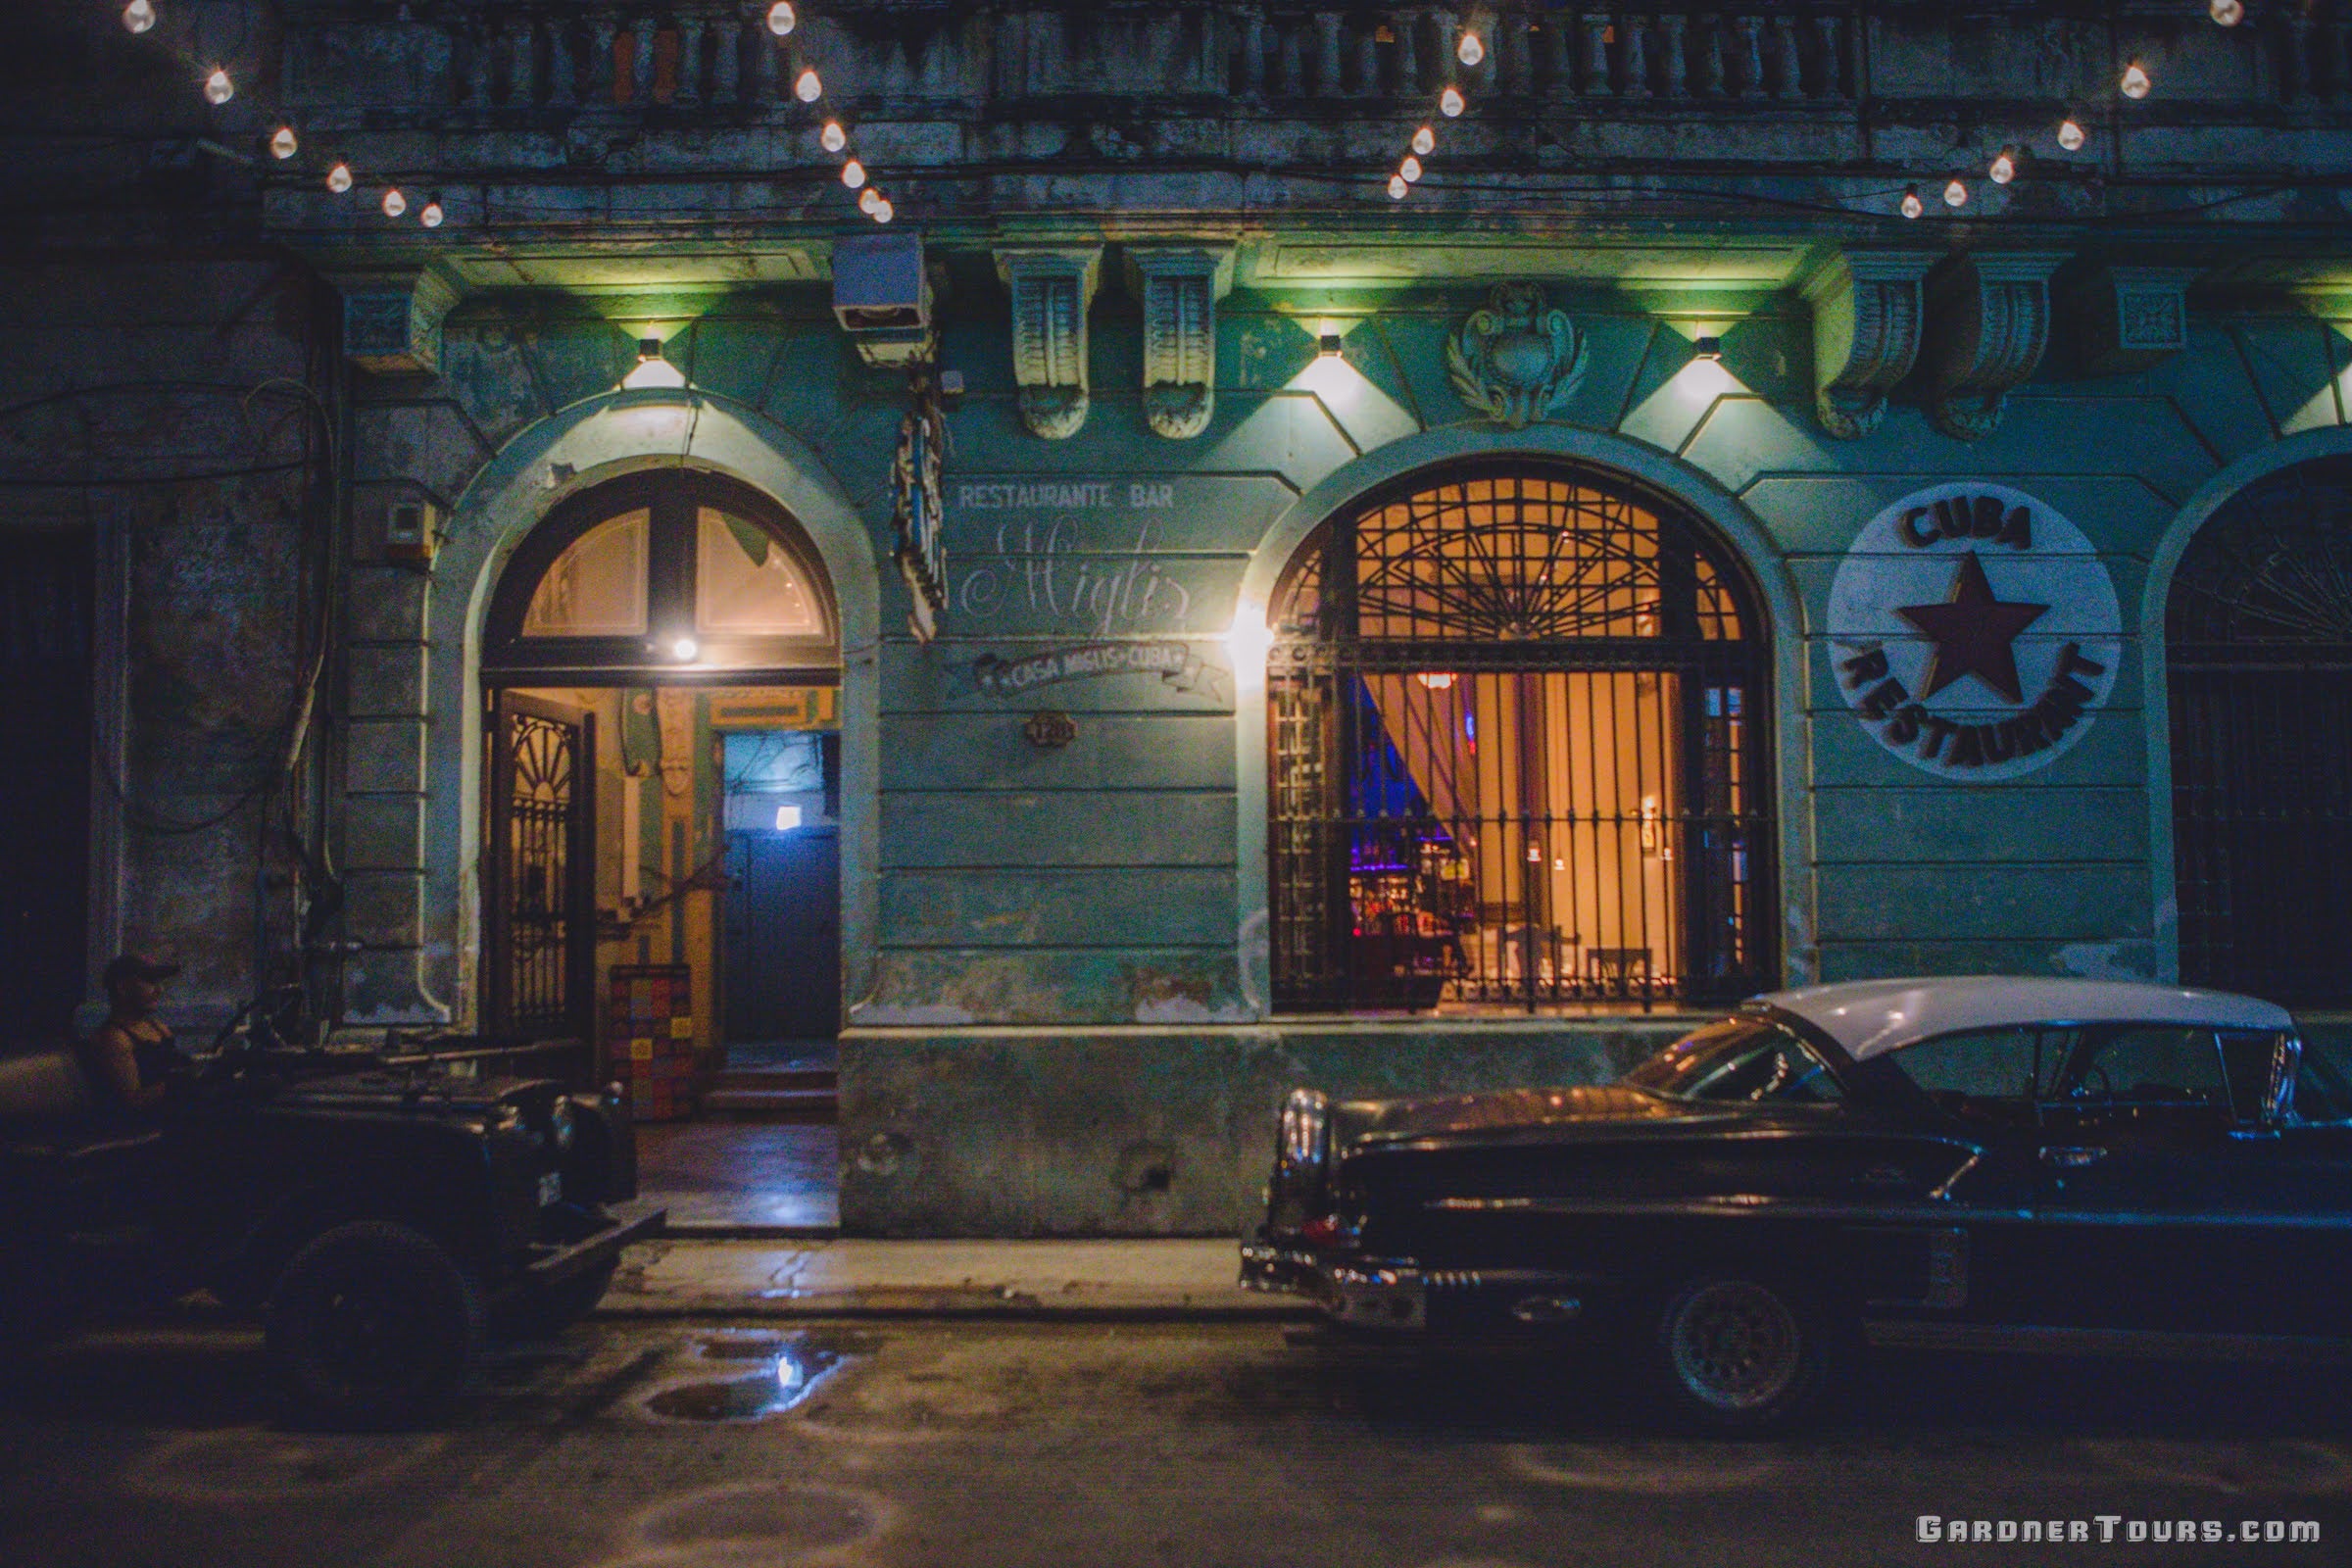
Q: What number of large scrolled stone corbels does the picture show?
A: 4